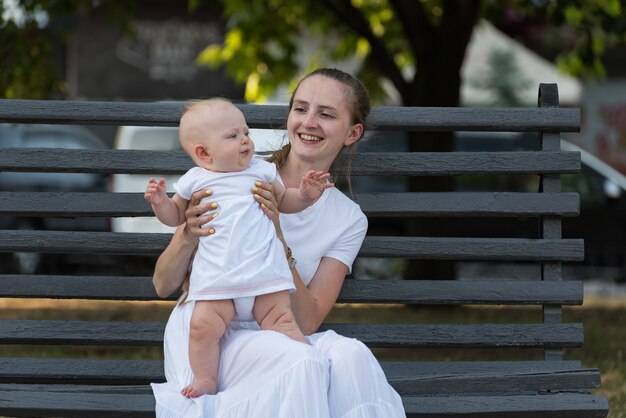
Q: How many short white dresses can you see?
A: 1